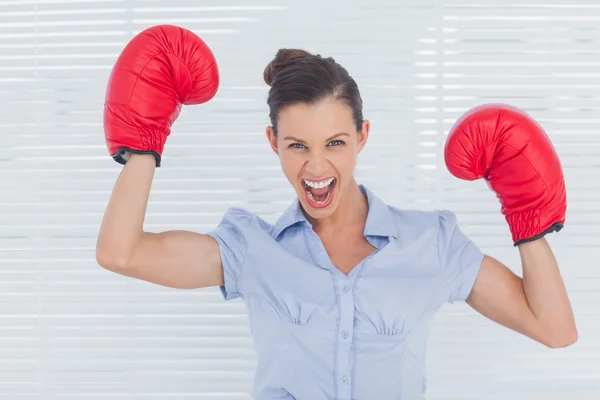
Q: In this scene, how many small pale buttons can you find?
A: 3